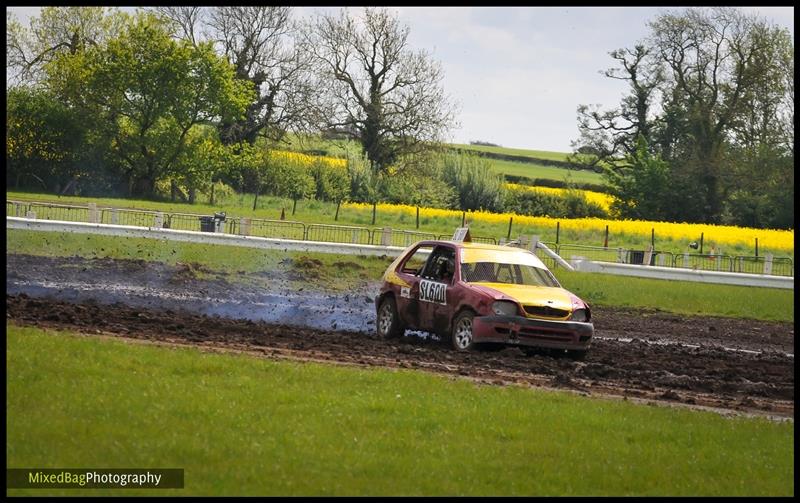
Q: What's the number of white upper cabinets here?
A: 0